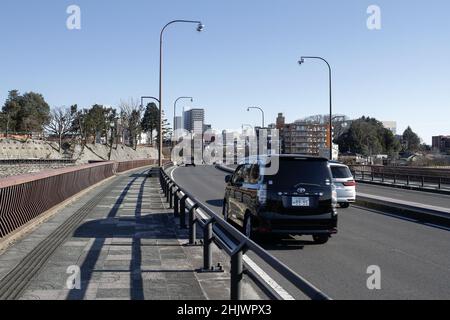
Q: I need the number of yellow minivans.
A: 0